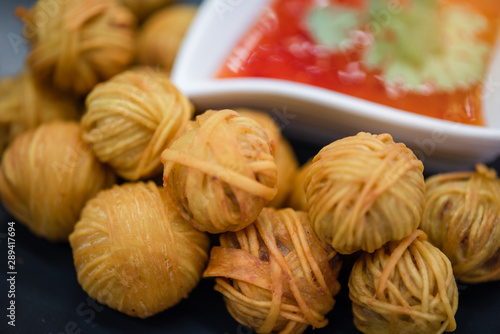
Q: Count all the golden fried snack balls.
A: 14